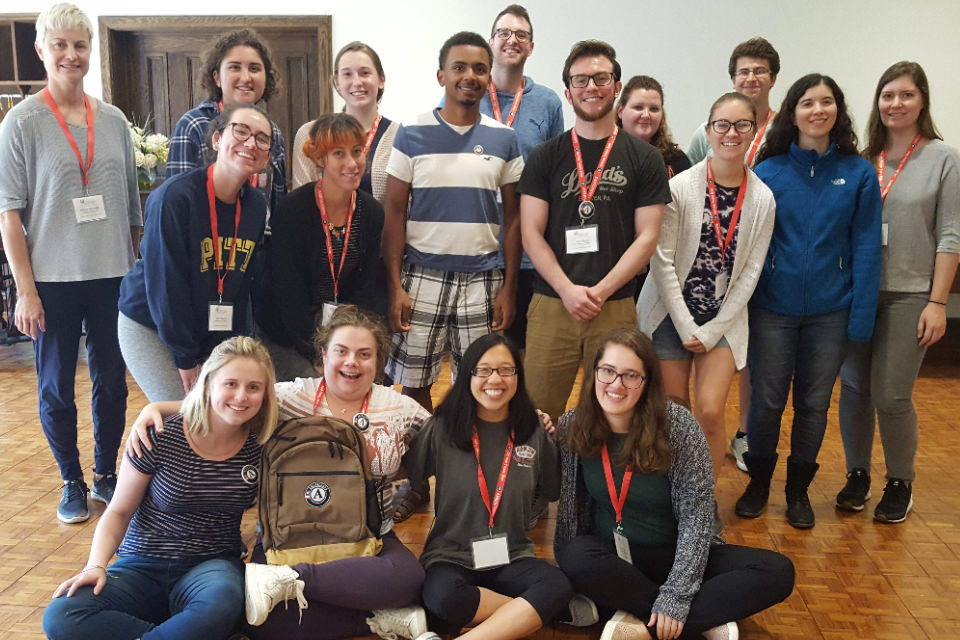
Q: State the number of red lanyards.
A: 14